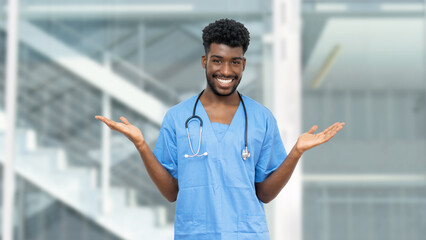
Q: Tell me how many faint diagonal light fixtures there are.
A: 1